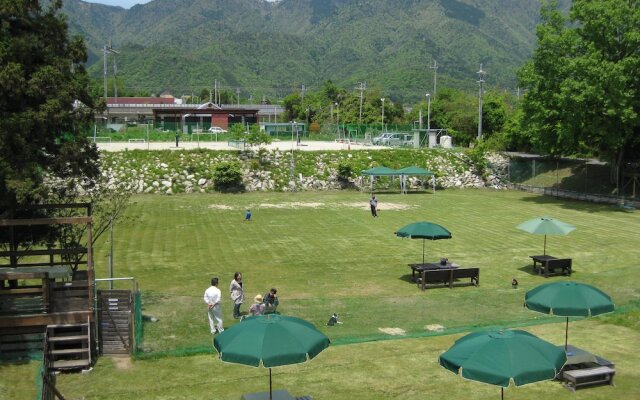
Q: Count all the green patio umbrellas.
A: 5